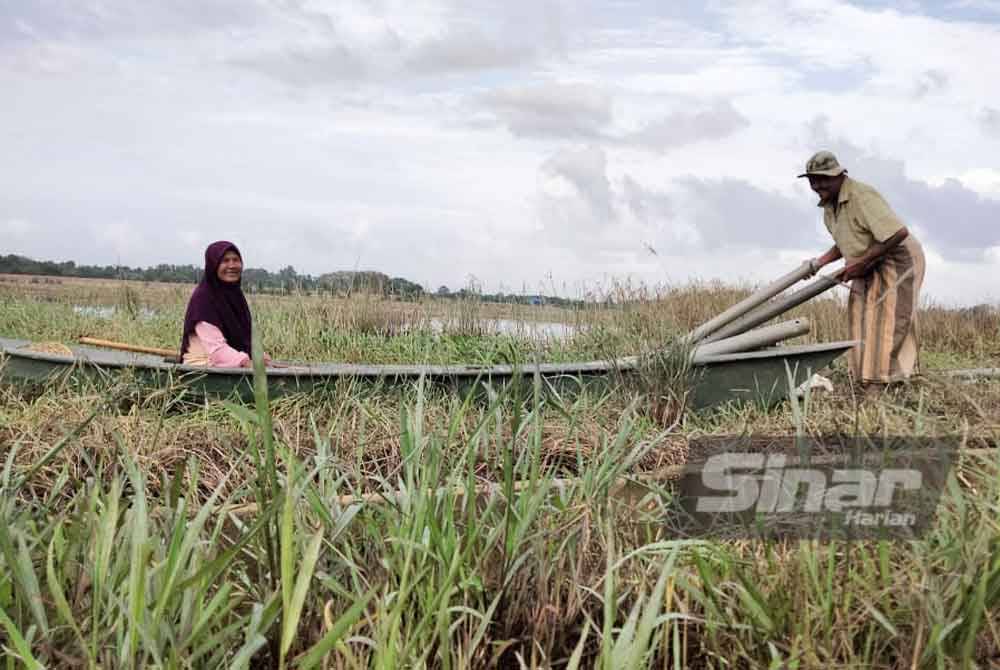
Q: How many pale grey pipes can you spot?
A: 3